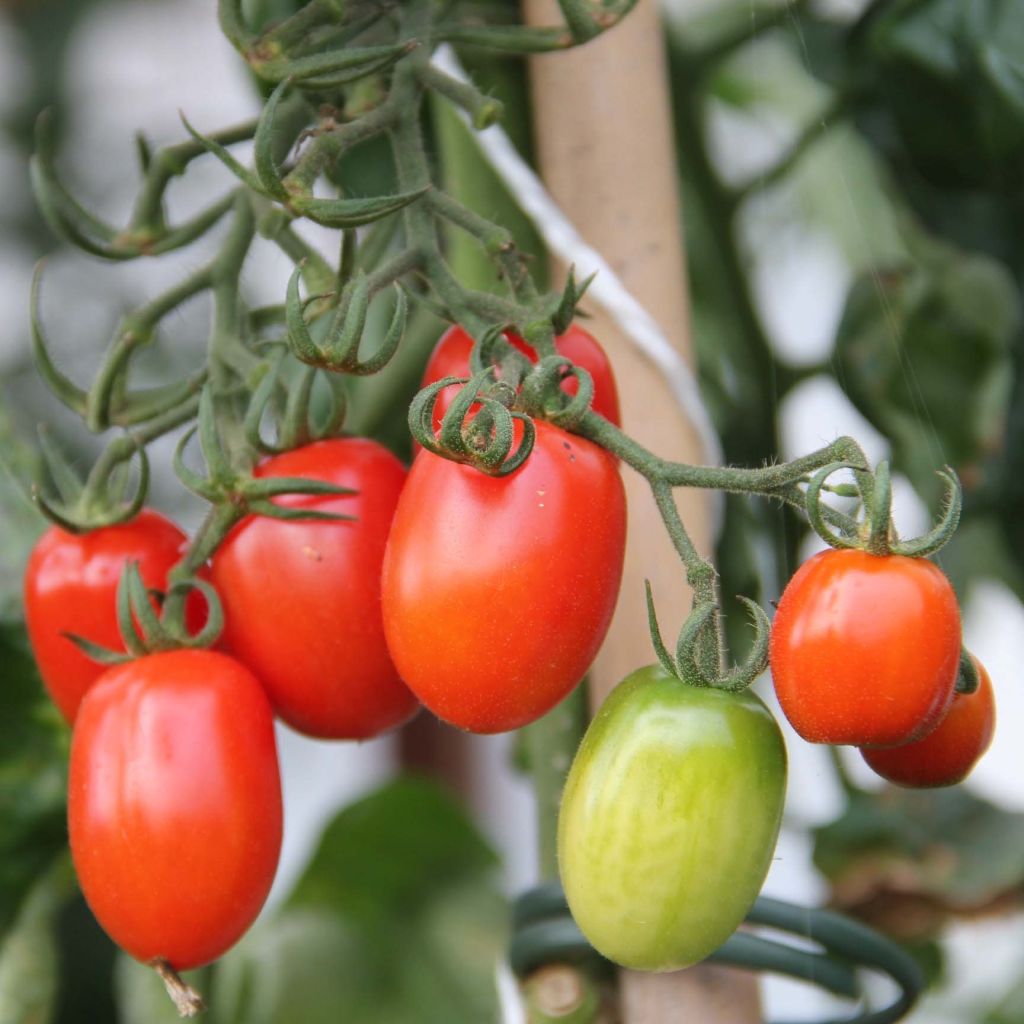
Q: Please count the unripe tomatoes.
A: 1